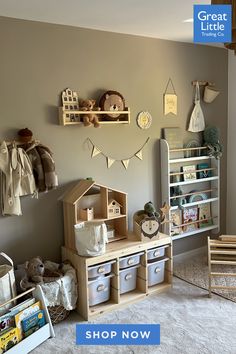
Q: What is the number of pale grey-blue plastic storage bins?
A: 6